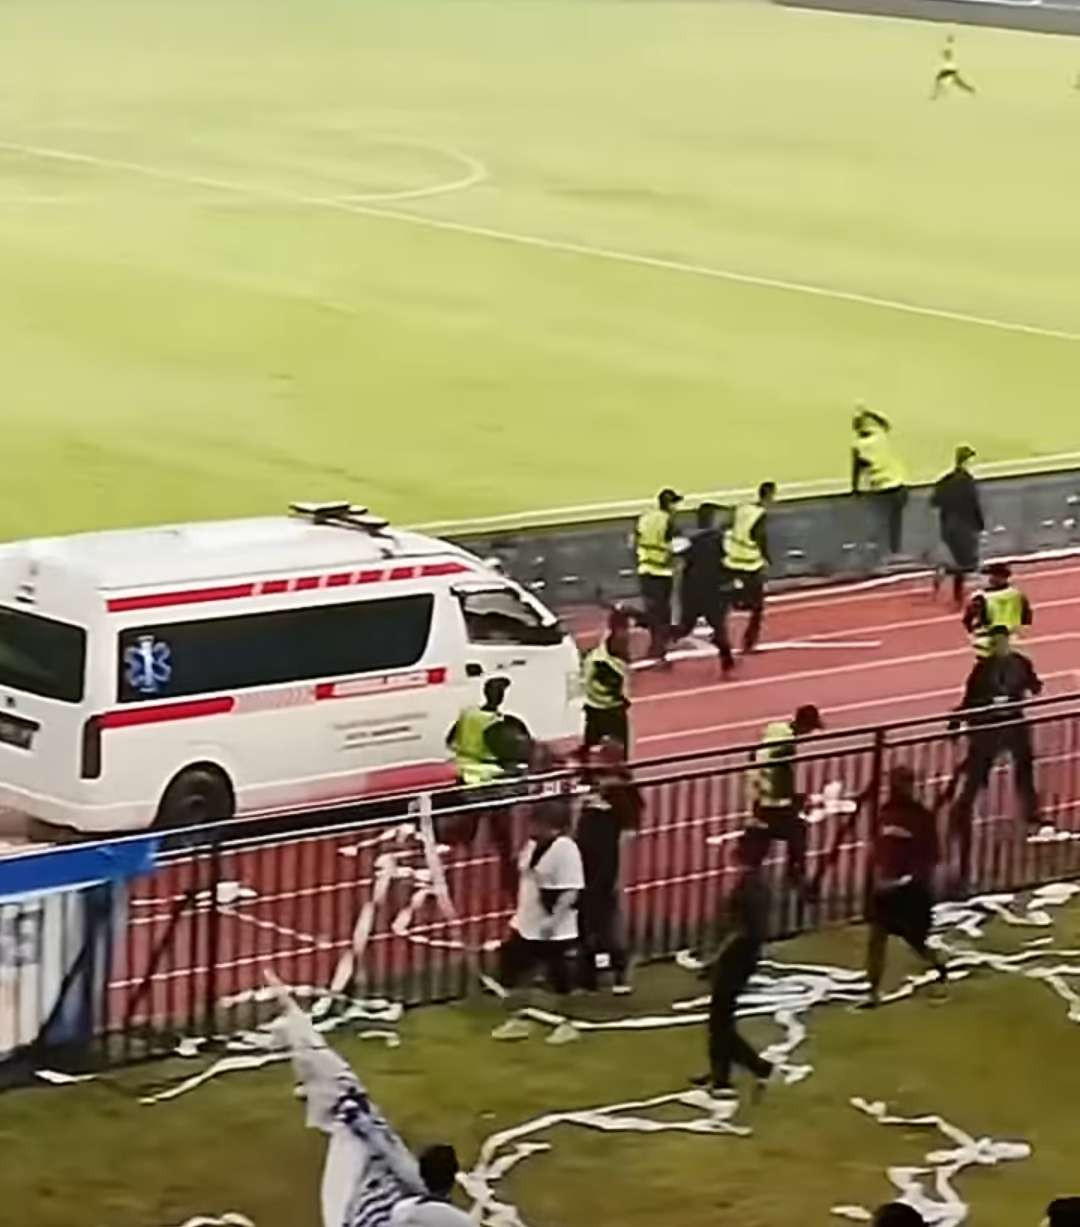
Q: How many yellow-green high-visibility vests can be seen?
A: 7